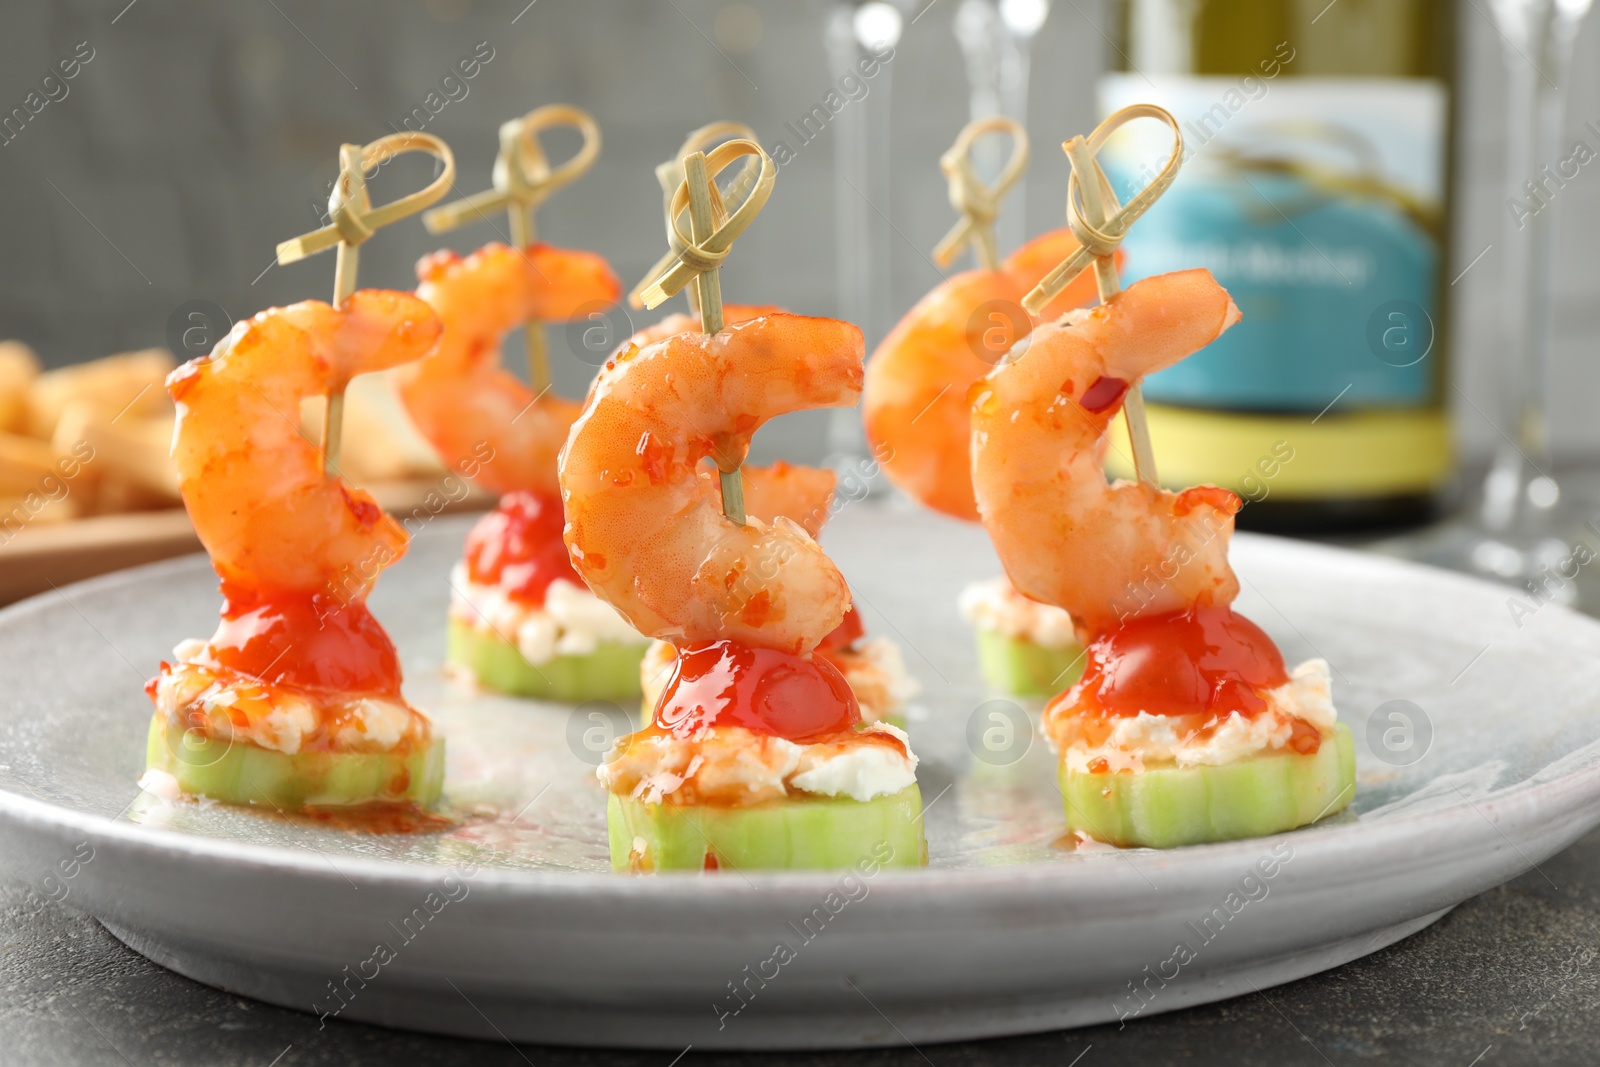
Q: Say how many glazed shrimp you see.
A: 6